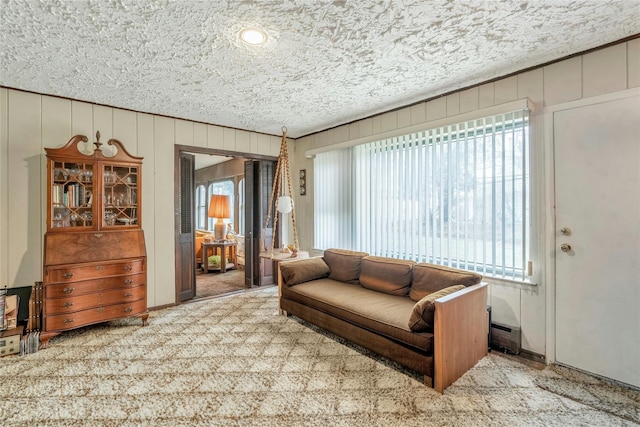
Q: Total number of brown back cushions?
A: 3